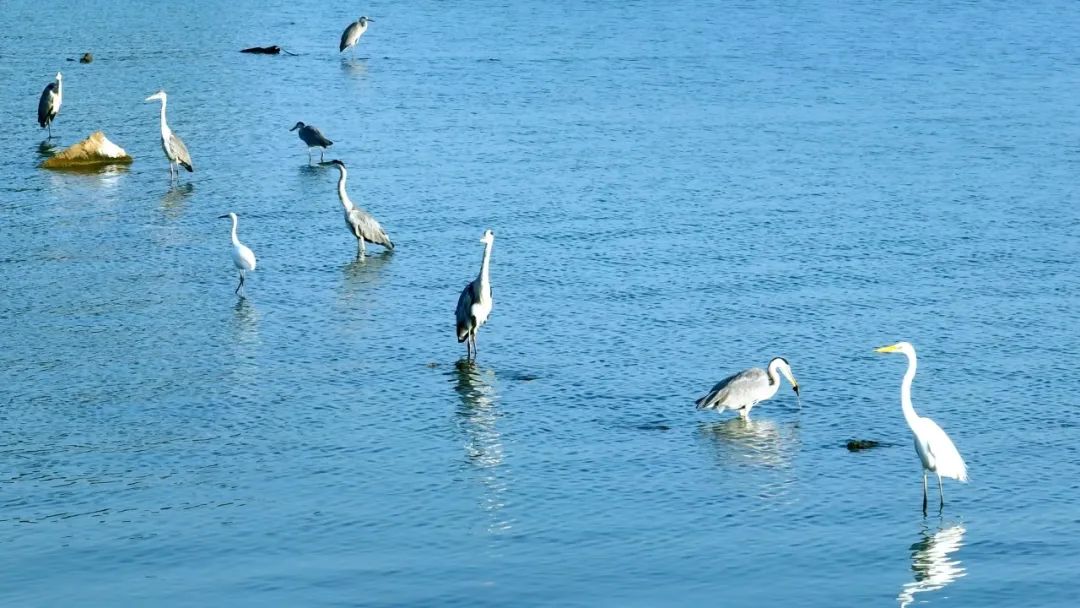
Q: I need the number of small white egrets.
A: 1